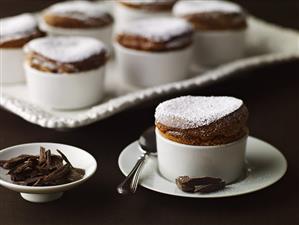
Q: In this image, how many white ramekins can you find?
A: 7